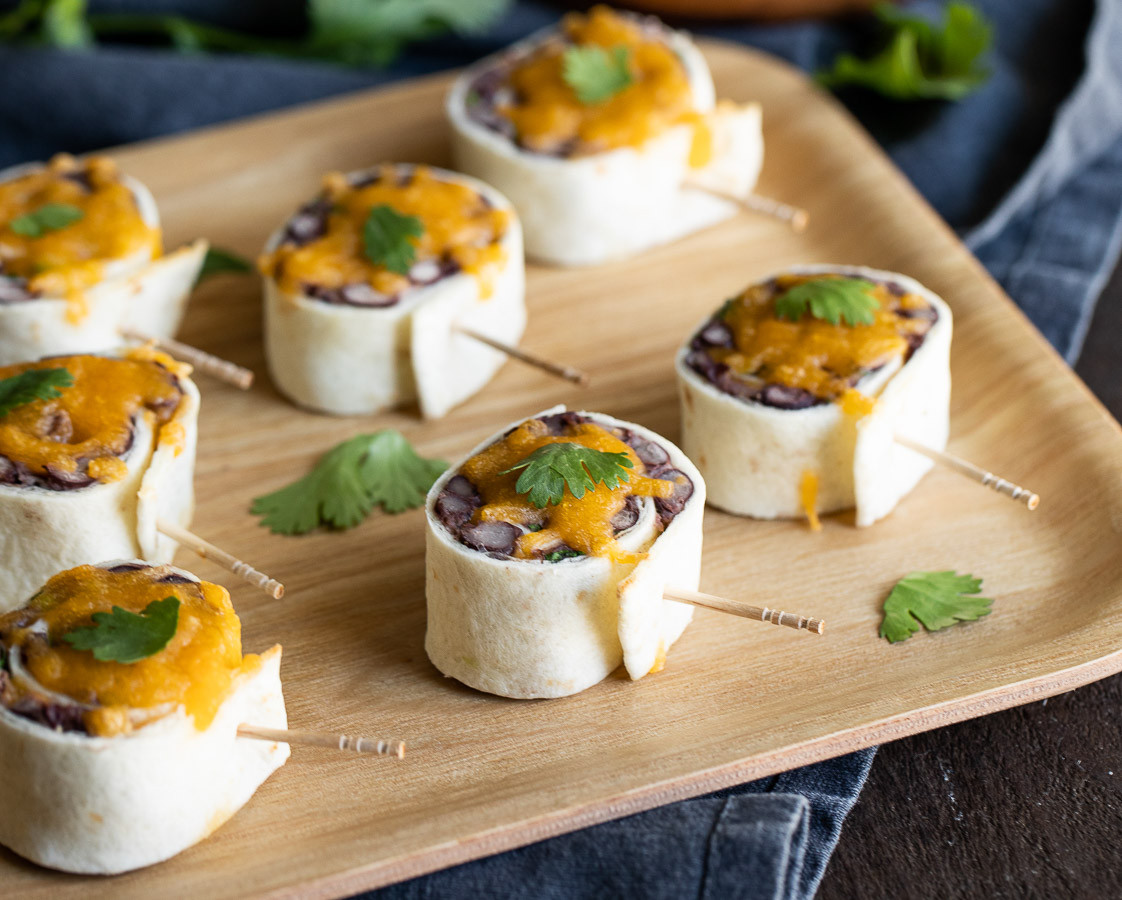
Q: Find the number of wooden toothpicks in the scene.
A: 7